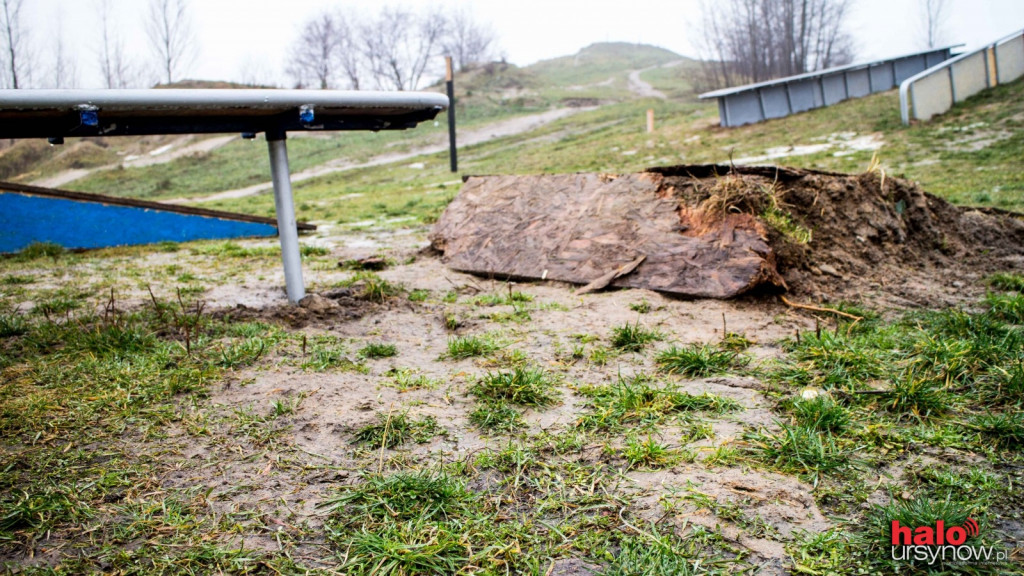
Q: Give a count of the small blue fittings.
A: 2